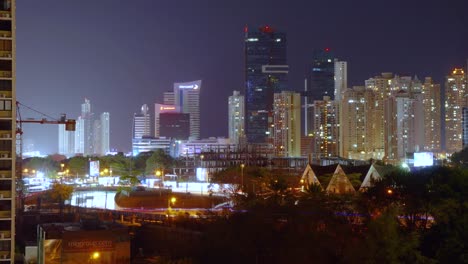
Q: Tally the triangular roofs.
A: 3